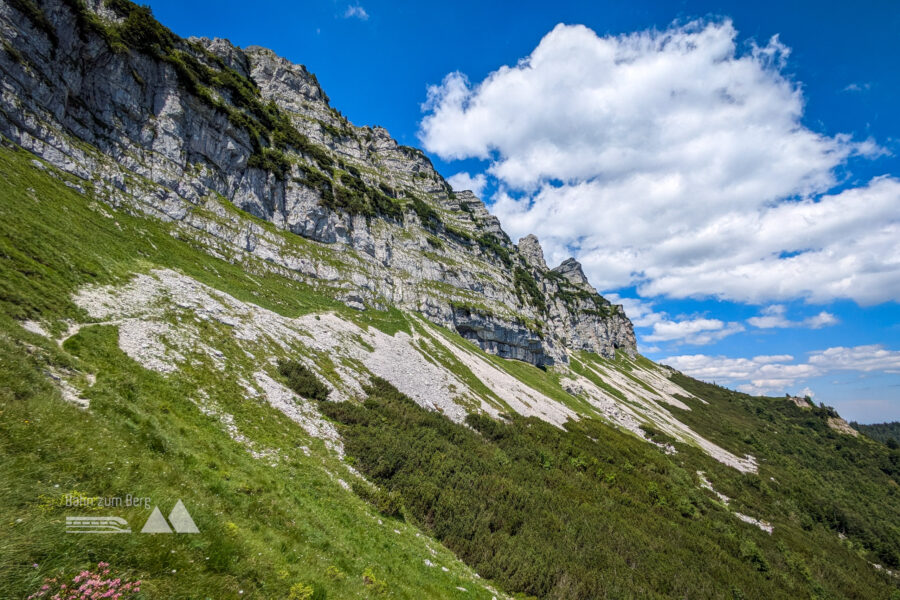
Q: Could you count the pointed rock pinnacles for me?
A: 2